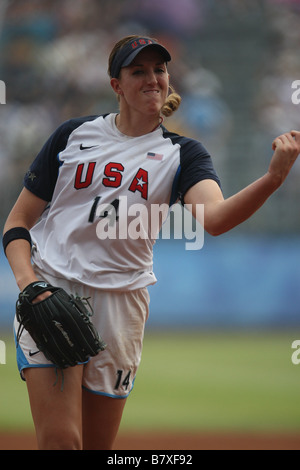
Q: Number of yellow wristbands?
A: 0